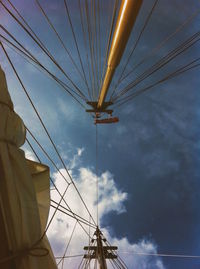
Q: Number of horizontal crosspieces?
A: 4